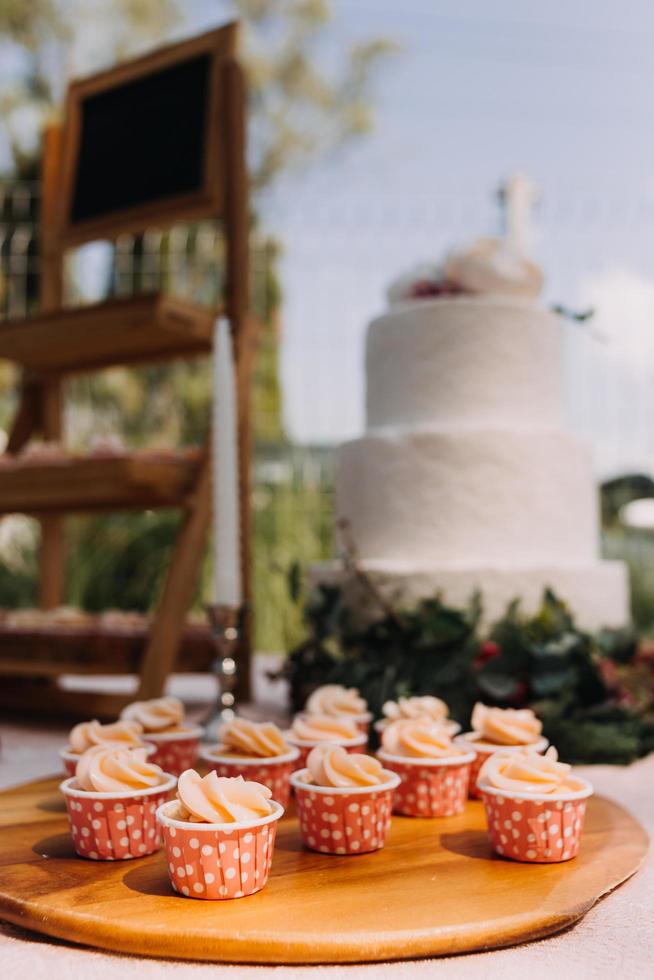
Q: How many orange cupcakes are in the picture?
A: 12